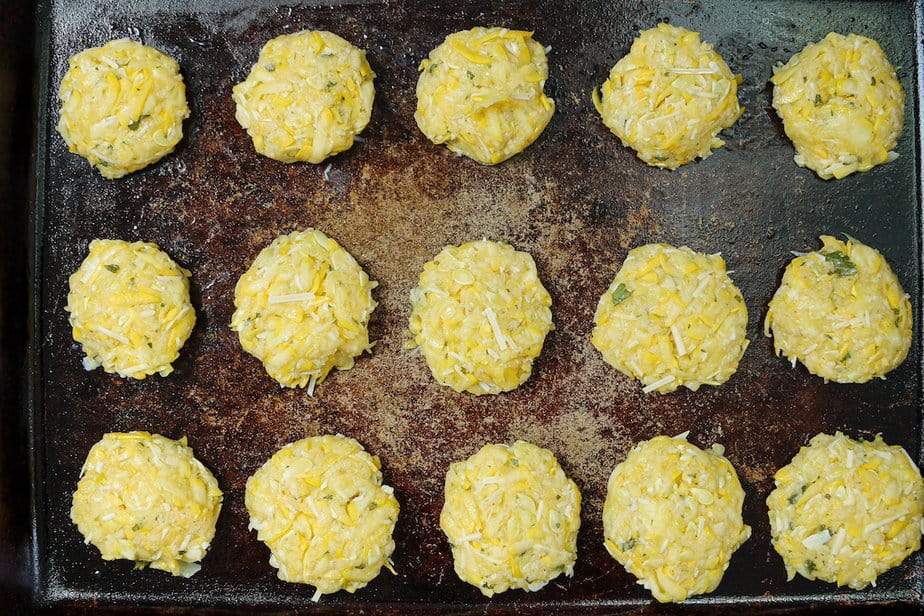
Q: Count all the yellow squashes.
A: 15